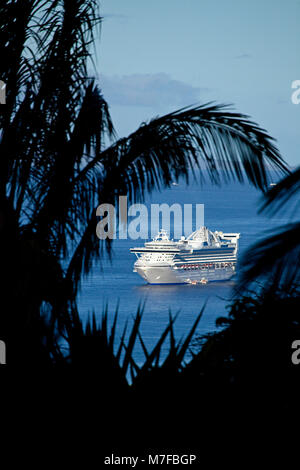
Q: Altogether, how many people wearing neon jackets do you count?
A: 0